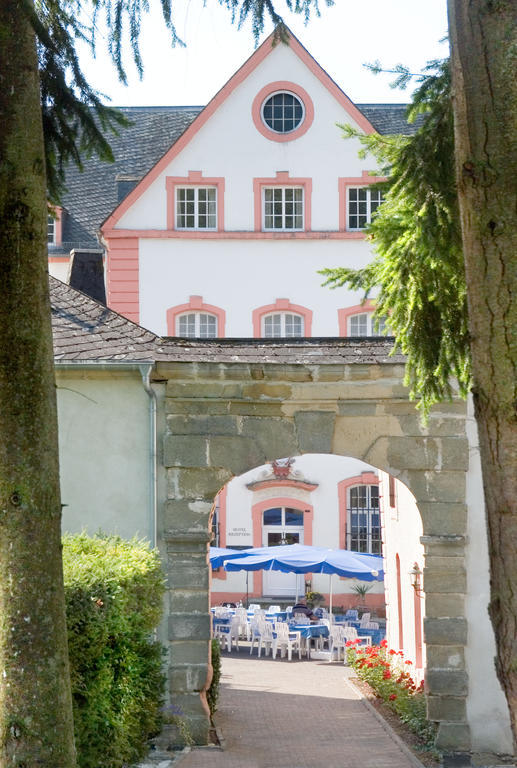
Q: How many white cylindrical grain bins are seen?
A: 0